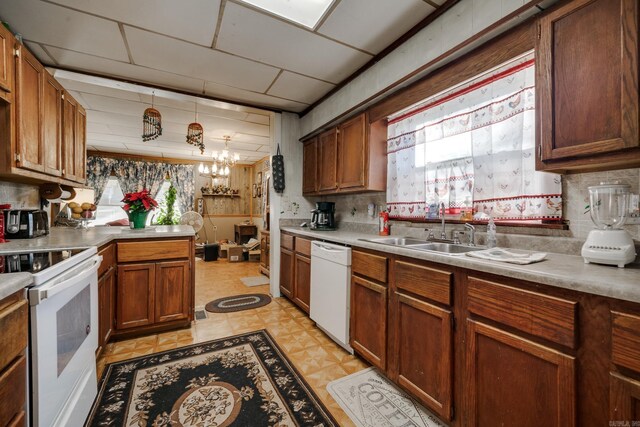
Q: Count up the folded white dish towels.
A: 1